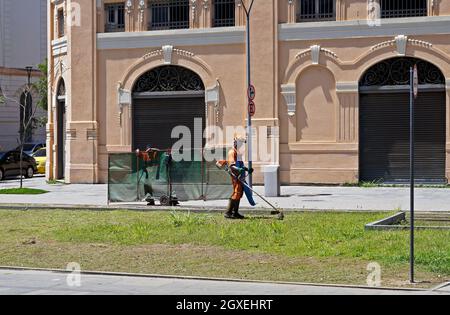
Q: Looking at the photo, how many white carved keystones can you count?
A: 3